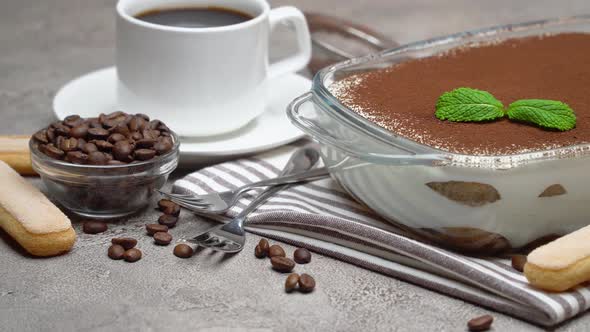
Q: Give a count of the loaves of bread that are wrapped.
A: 0